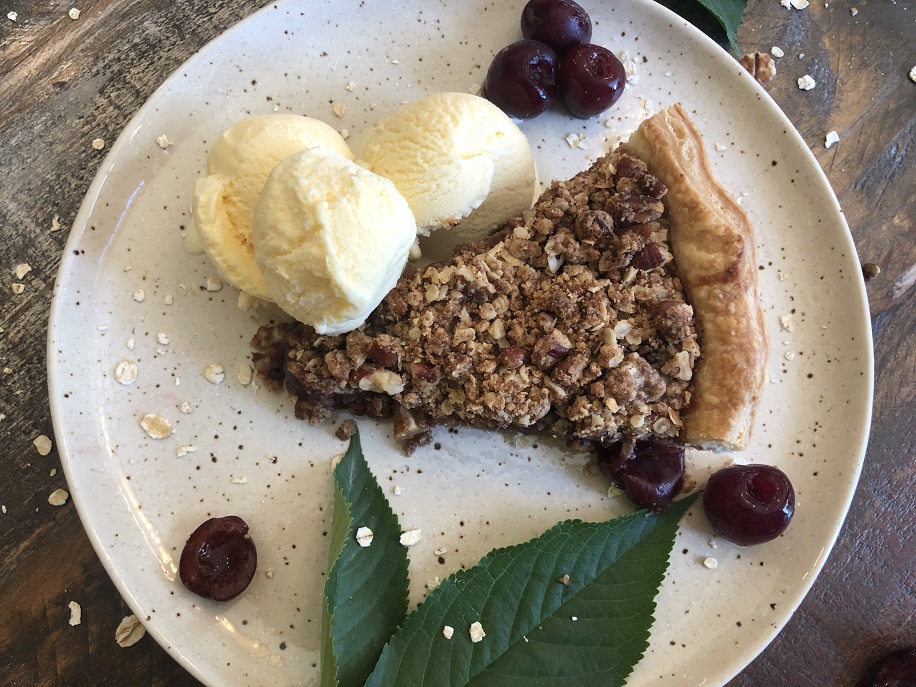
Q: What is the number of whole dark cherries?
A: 4